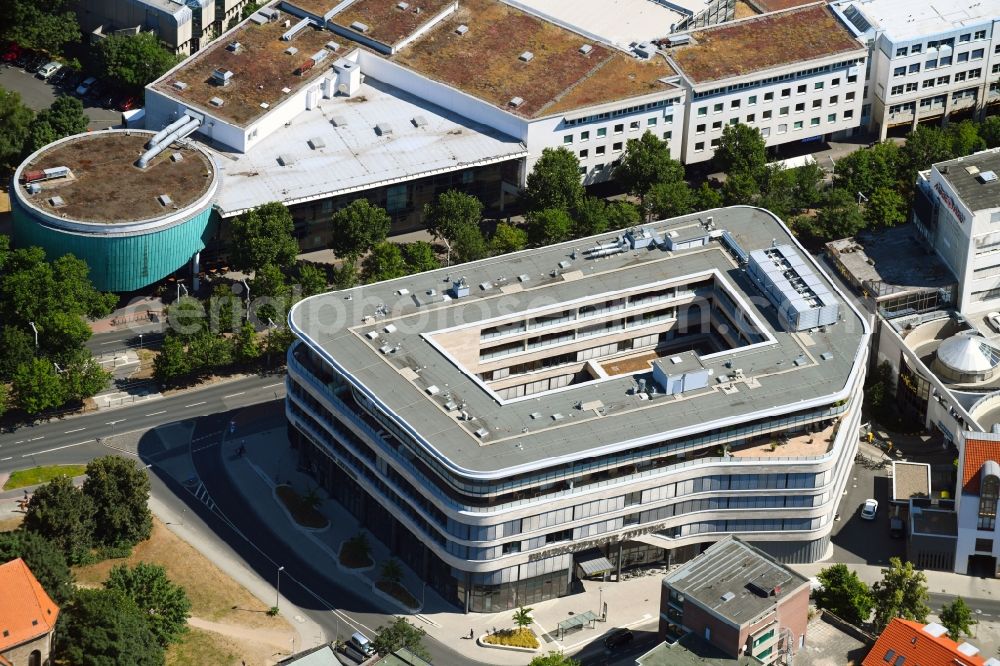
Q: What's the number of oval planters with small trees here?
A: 4